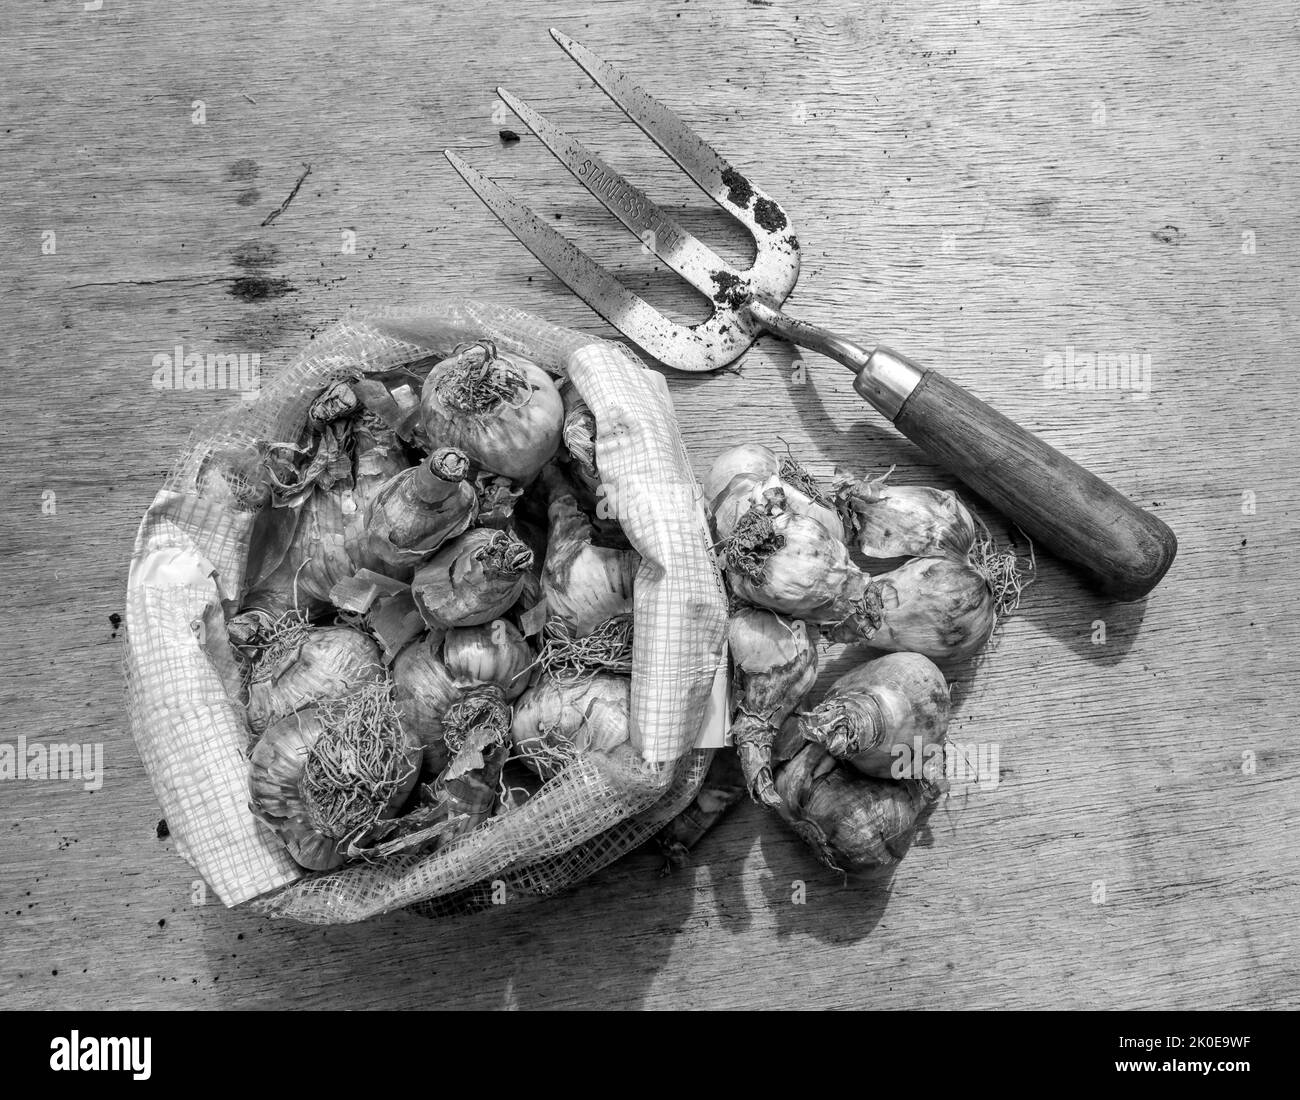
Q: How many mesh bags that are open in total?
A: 1